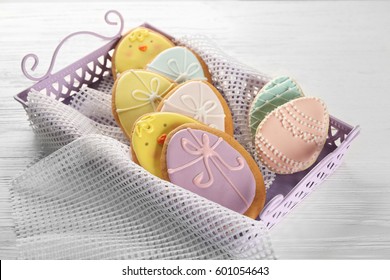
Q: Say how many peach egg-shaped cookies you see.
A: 1